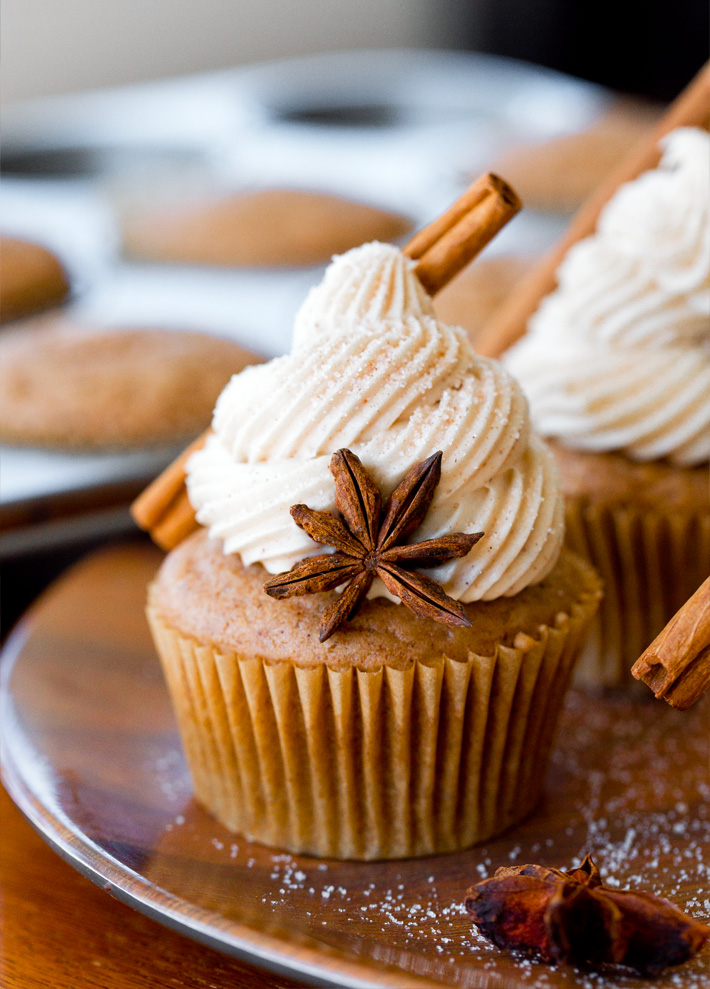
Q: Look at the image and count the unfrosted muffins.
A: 5